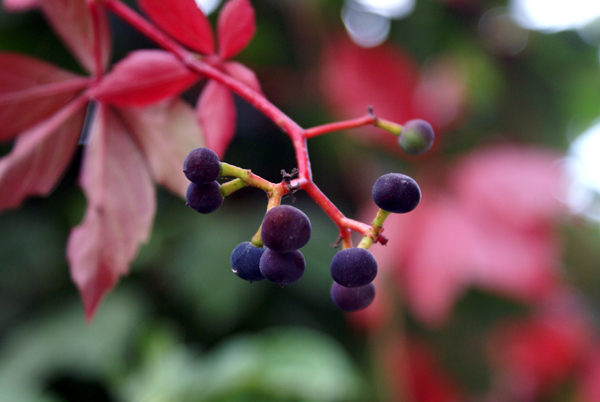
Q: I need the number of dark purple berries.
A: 8